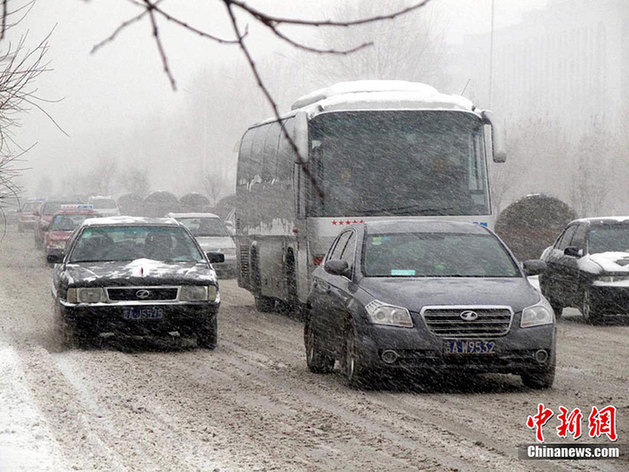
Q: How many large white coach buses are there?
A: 1